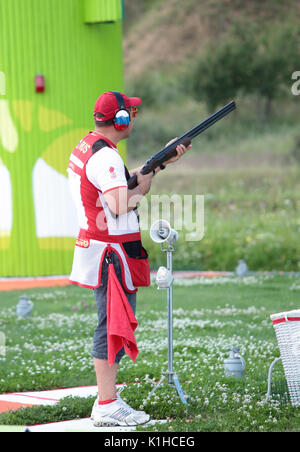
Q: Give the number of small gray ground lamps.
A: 3